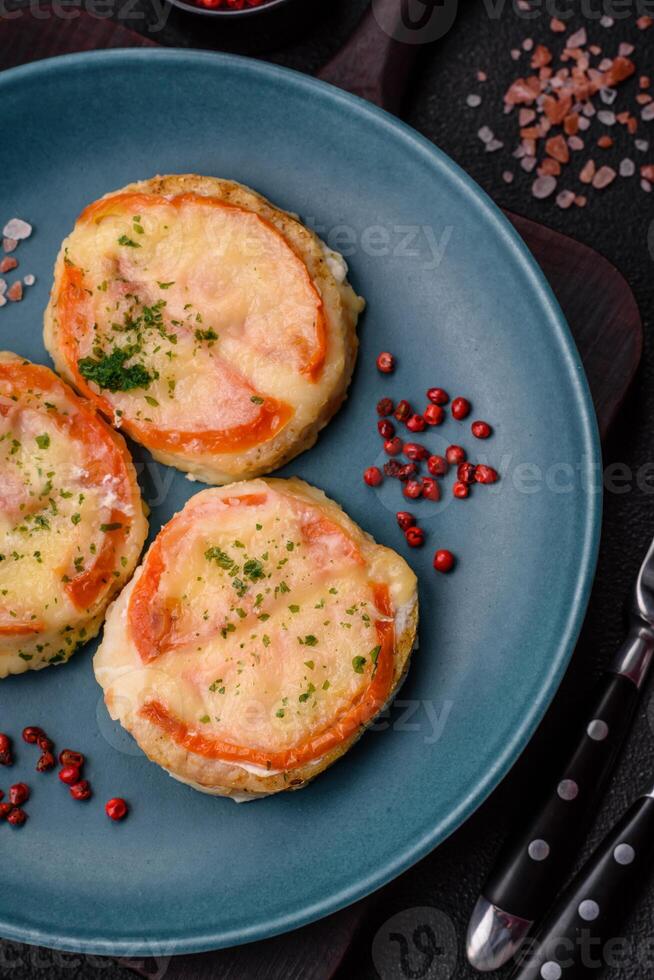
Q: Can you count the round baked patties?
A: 3